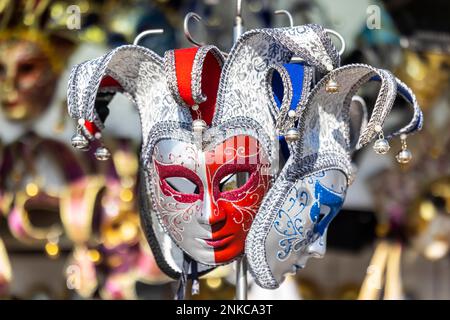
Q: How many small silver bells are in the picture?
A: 7